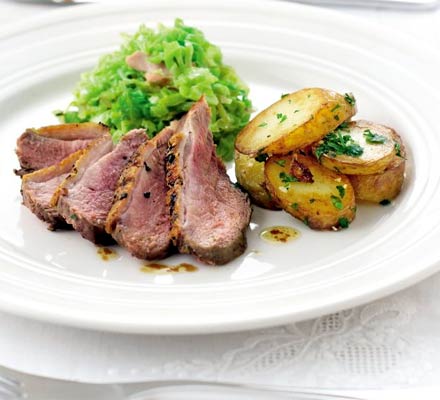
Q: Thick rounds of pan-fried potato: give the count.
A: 5